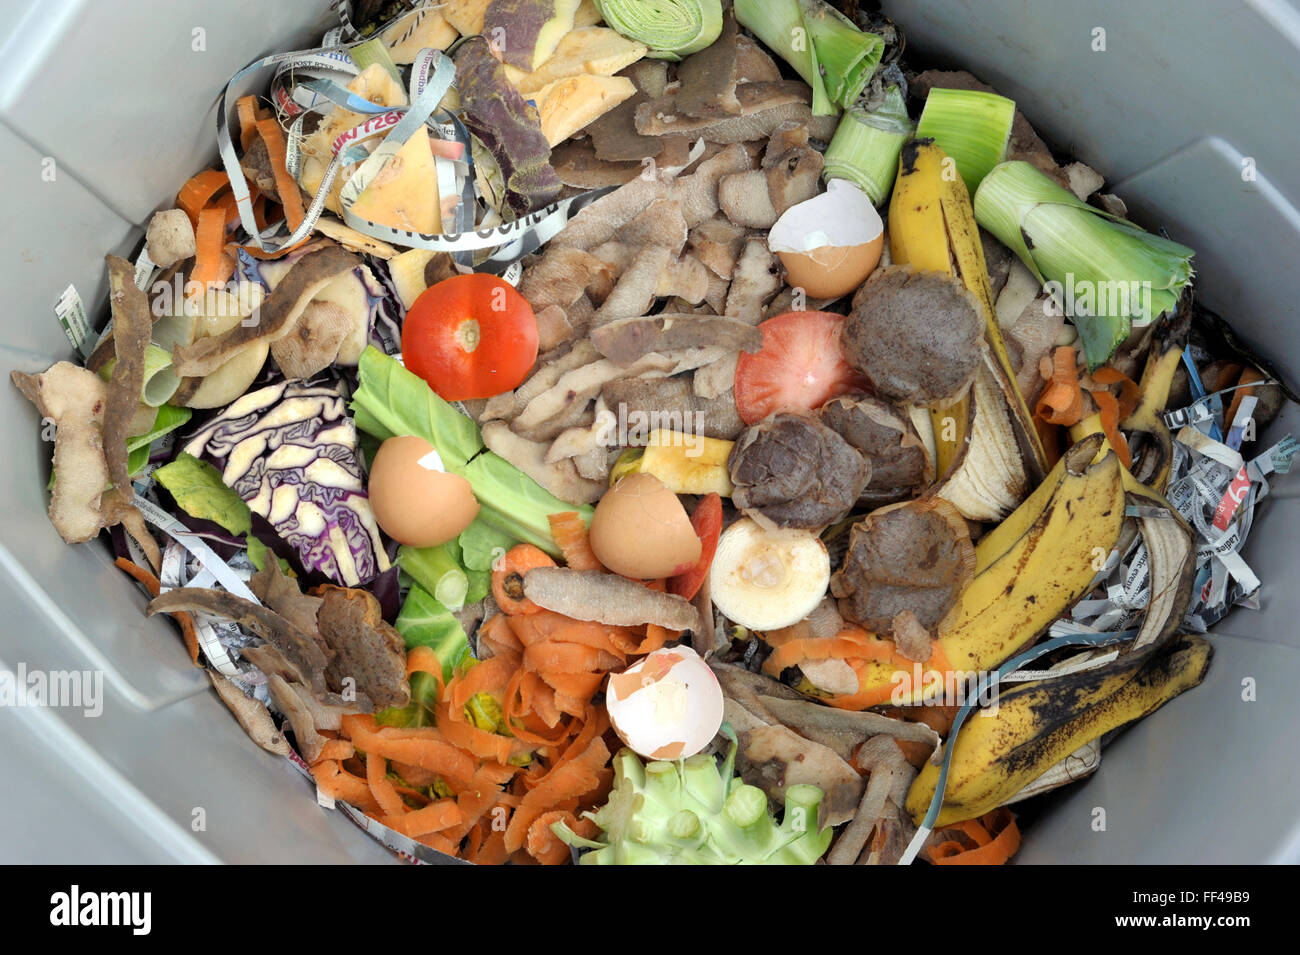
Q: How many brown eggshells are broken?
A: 4